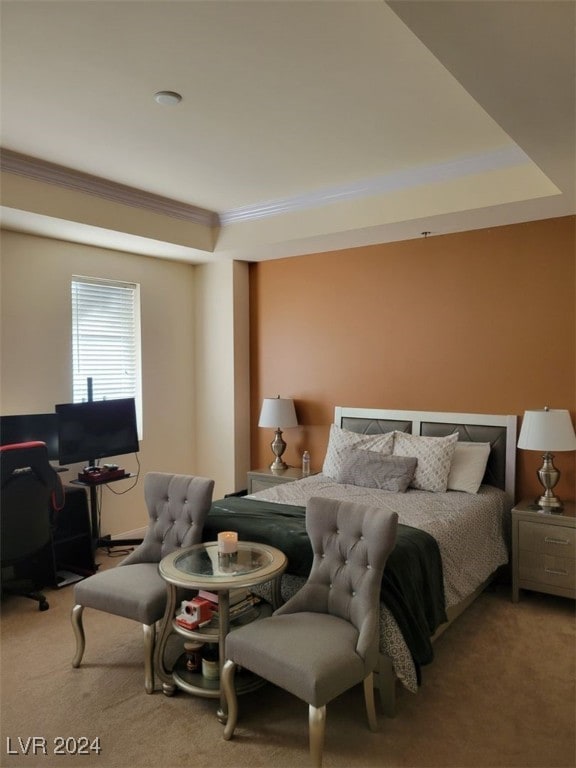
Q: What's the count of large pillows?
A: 3